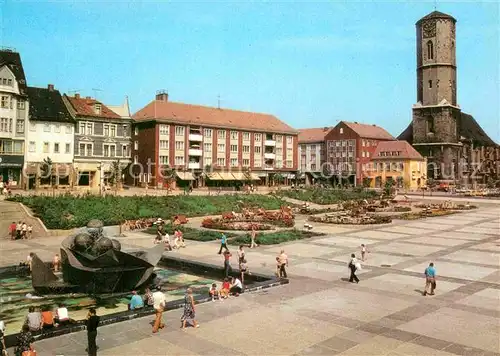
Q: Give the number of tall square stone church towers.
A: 1